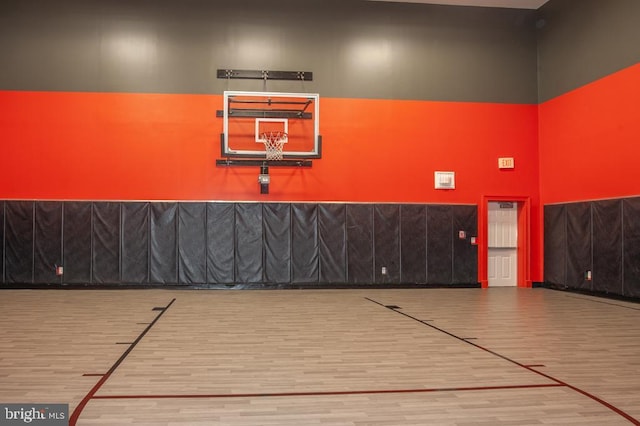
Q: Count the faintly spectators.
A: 0